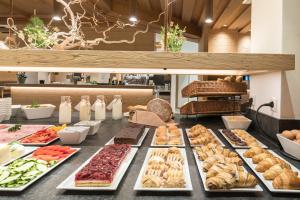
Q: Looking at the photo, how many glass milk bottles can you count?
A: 4